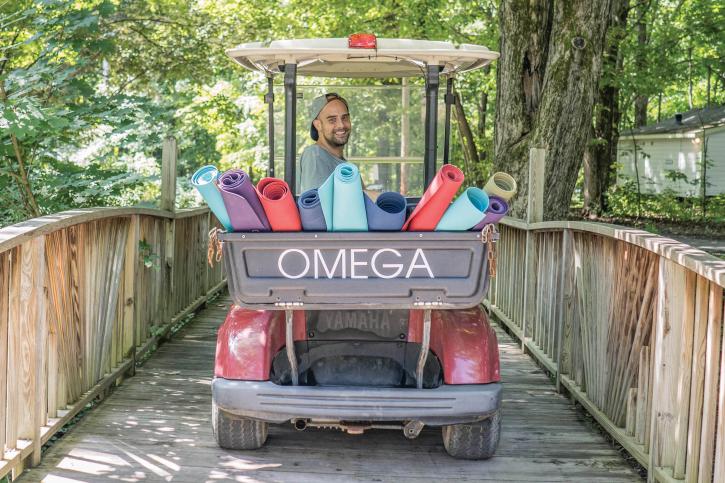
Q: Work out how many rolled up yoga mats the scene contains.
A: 10